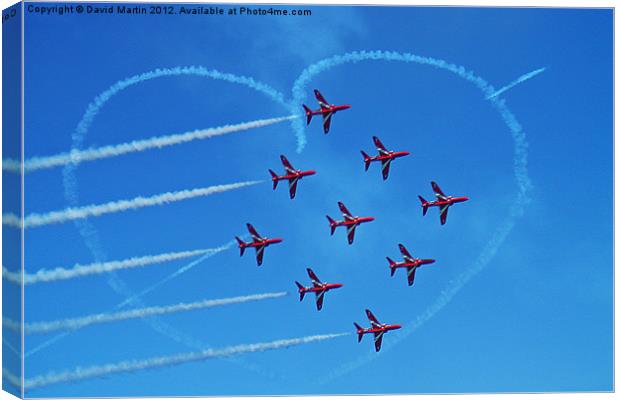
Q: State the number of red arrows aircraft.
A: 9